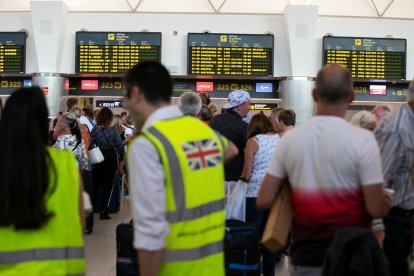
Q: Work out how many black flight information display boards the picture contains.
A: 4